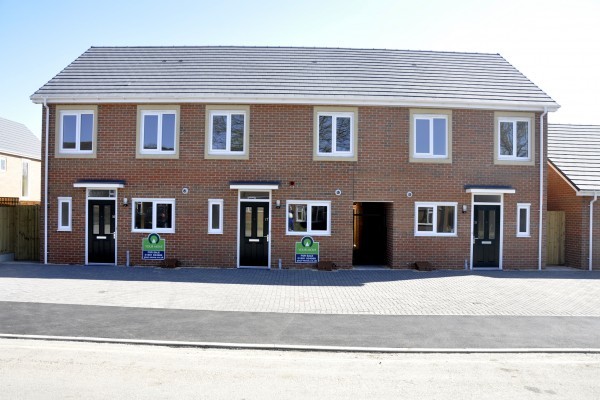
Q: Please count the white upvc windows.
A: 12